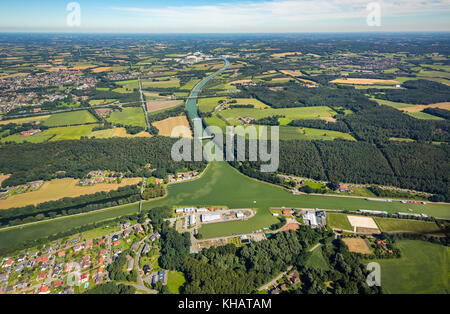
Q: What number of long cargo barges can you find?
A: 4